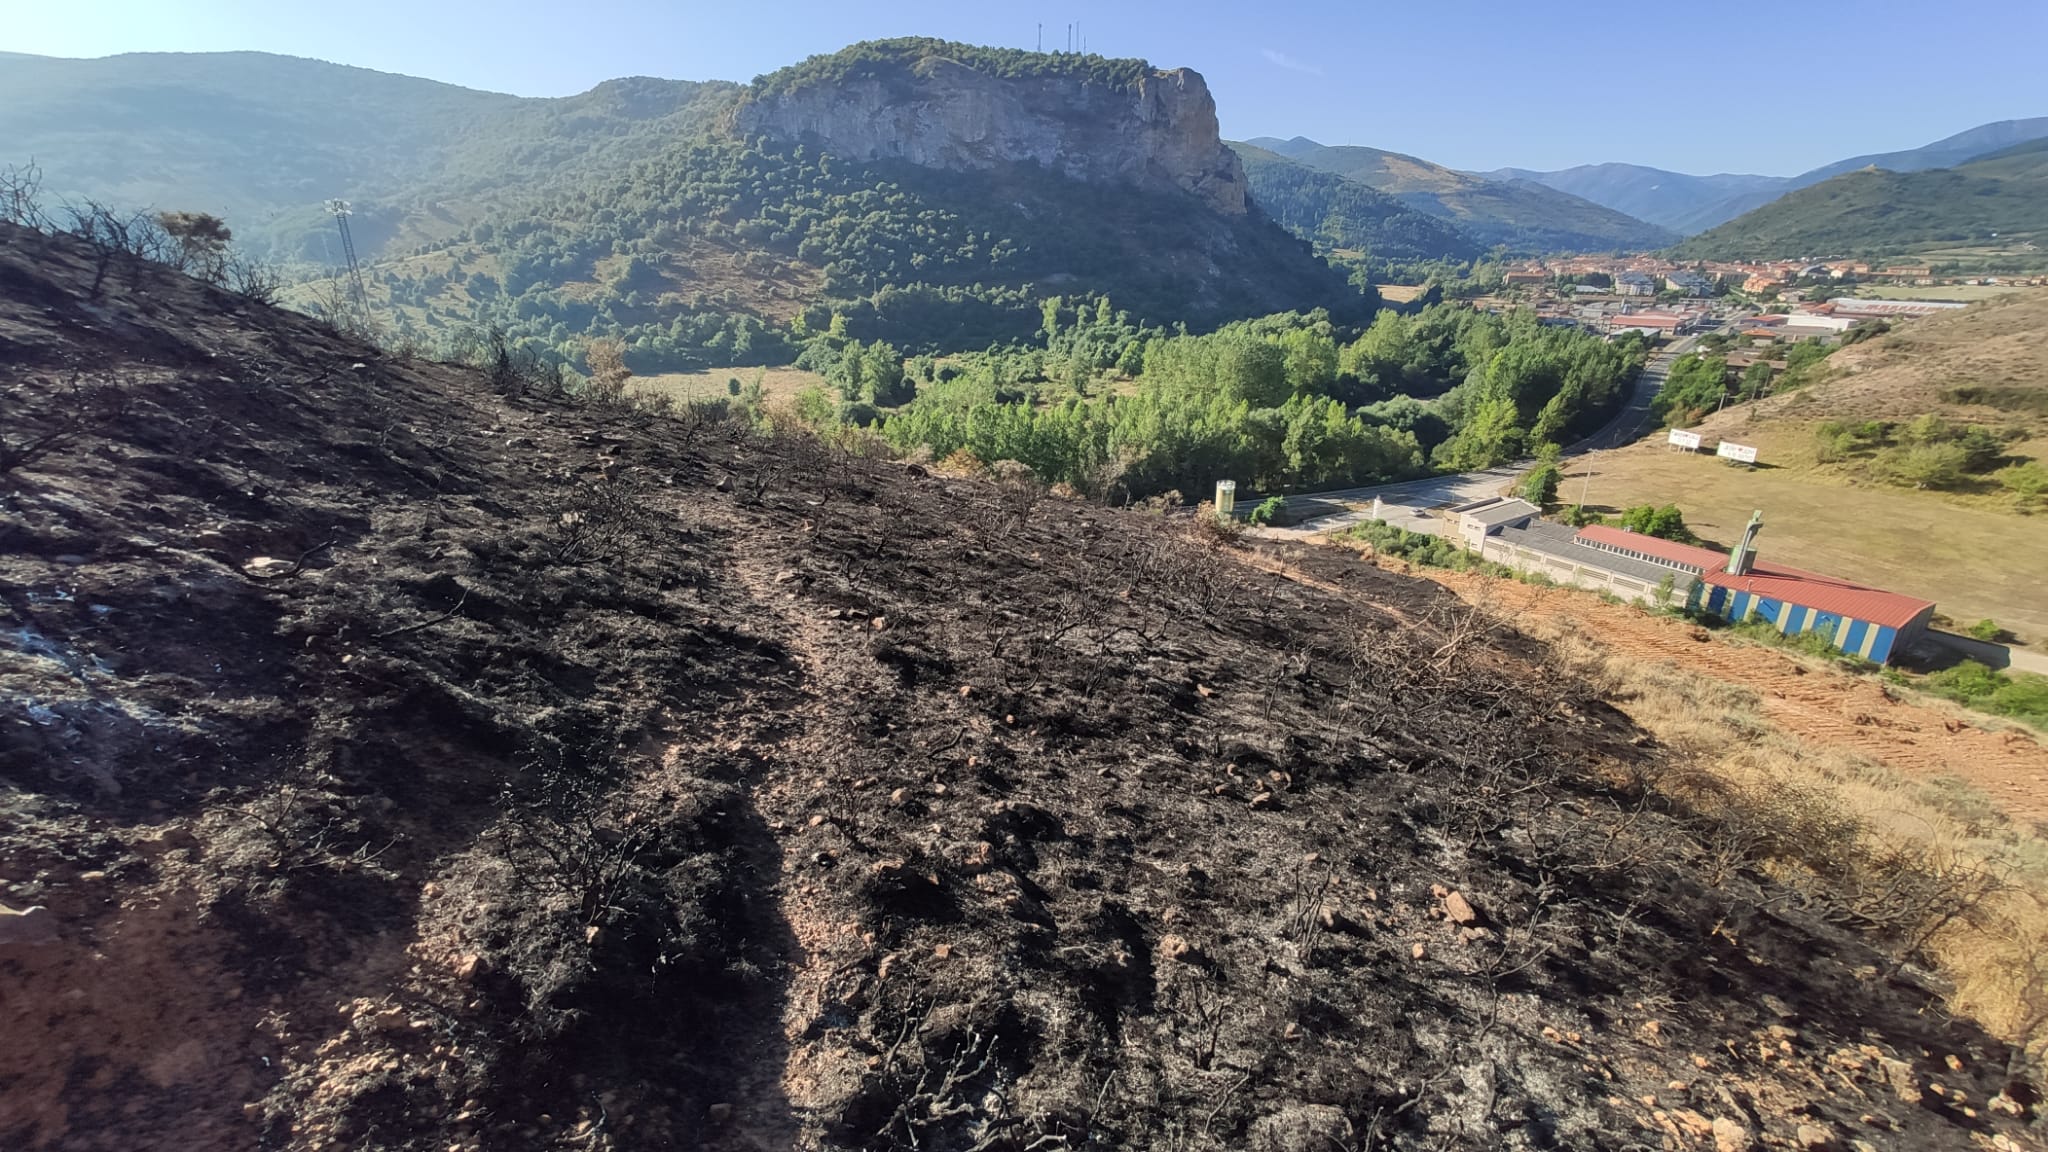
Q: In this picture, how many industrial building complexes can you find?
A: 1